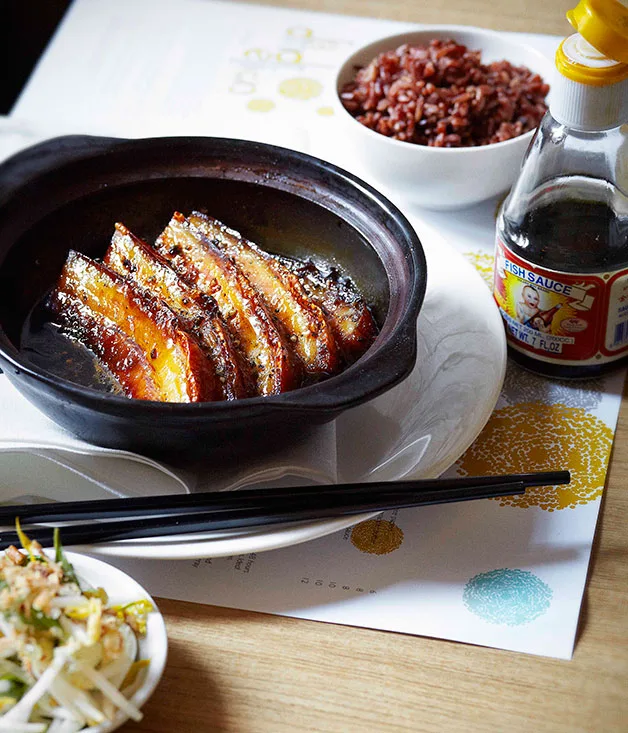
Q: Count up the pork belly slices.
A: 5